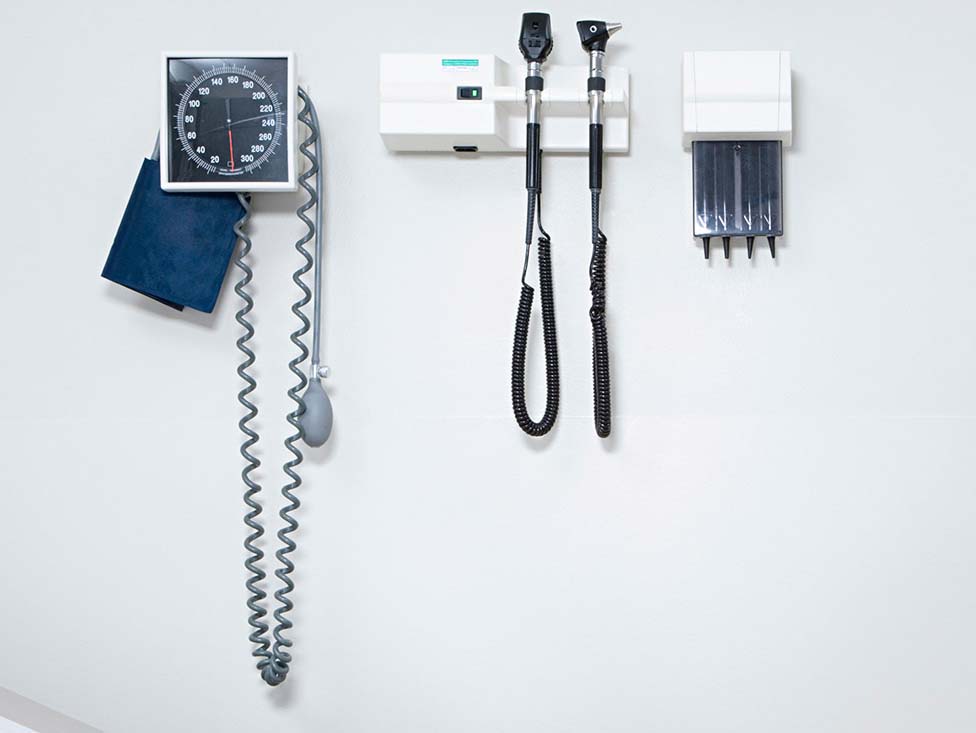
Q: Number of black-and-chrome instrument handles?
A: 2